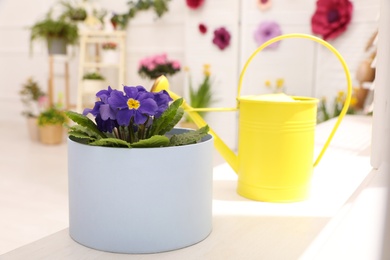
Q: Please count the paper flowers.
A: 6